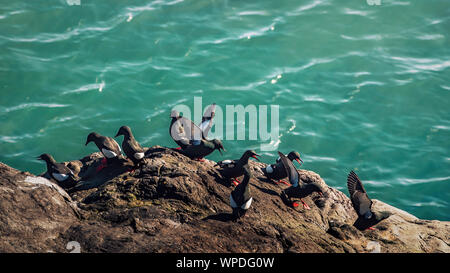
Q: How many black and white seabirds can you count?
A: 10